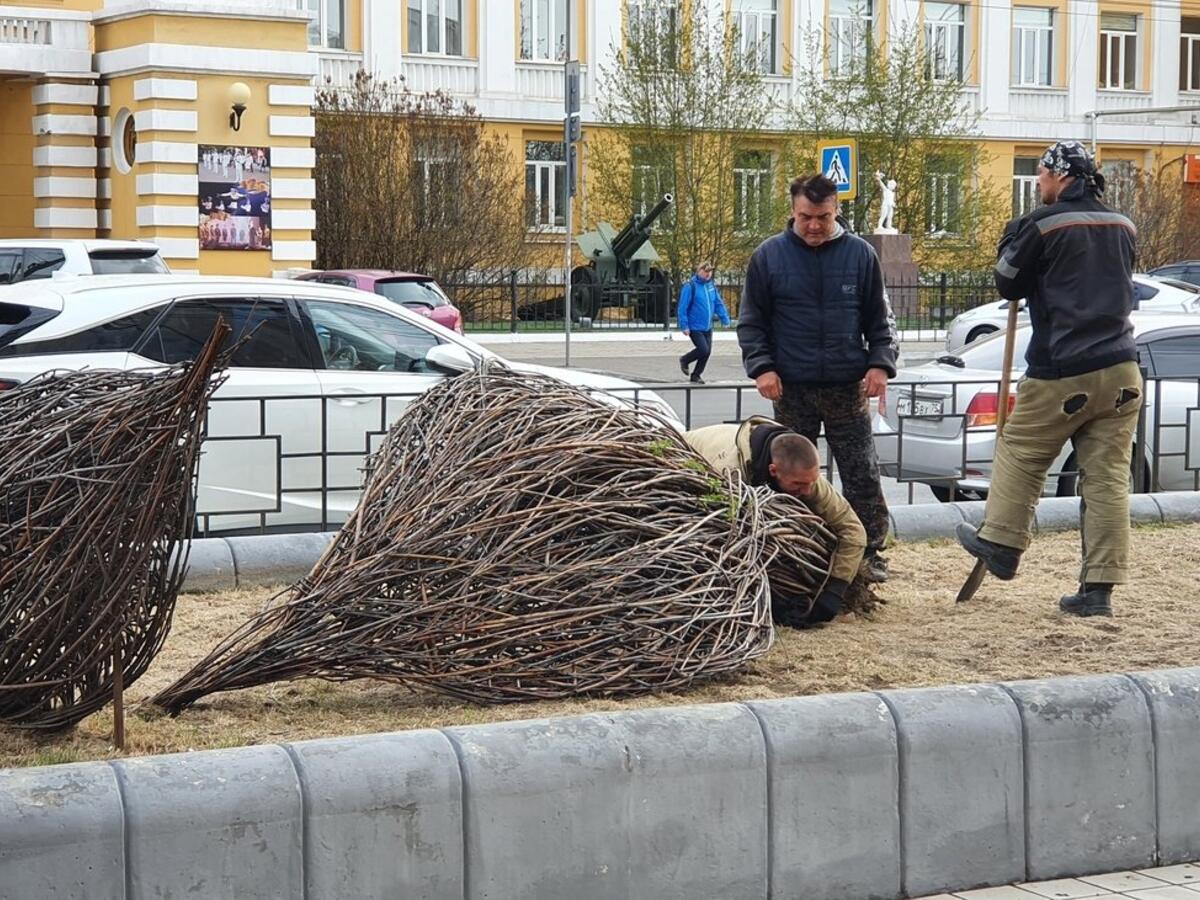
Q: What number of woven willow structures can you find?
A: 2